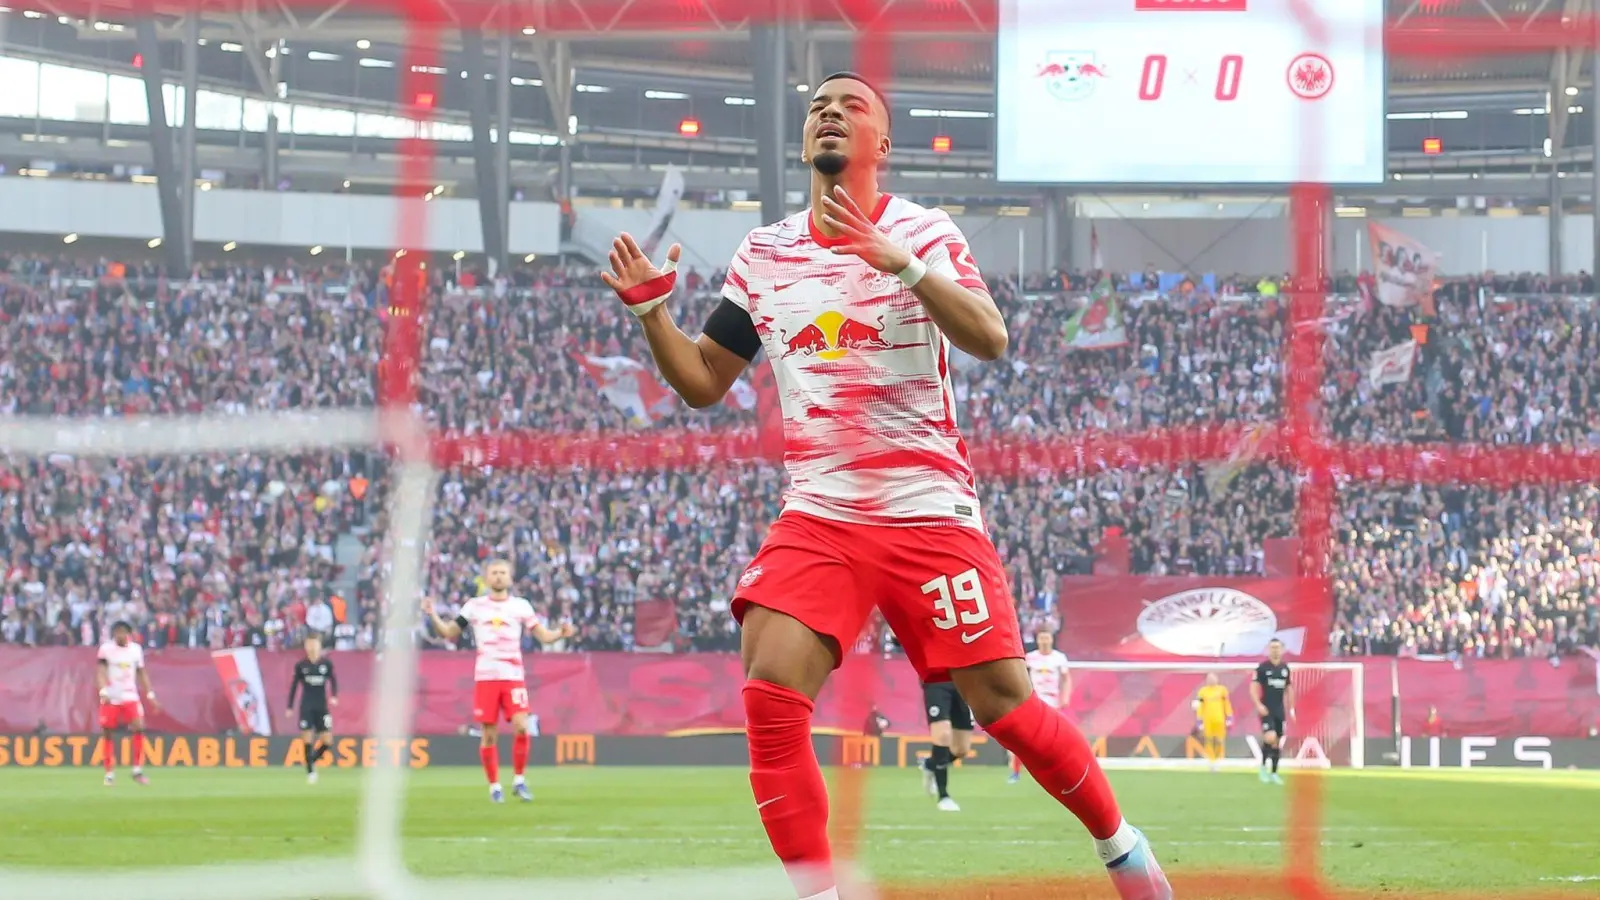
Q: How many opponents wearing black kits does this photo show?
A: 3